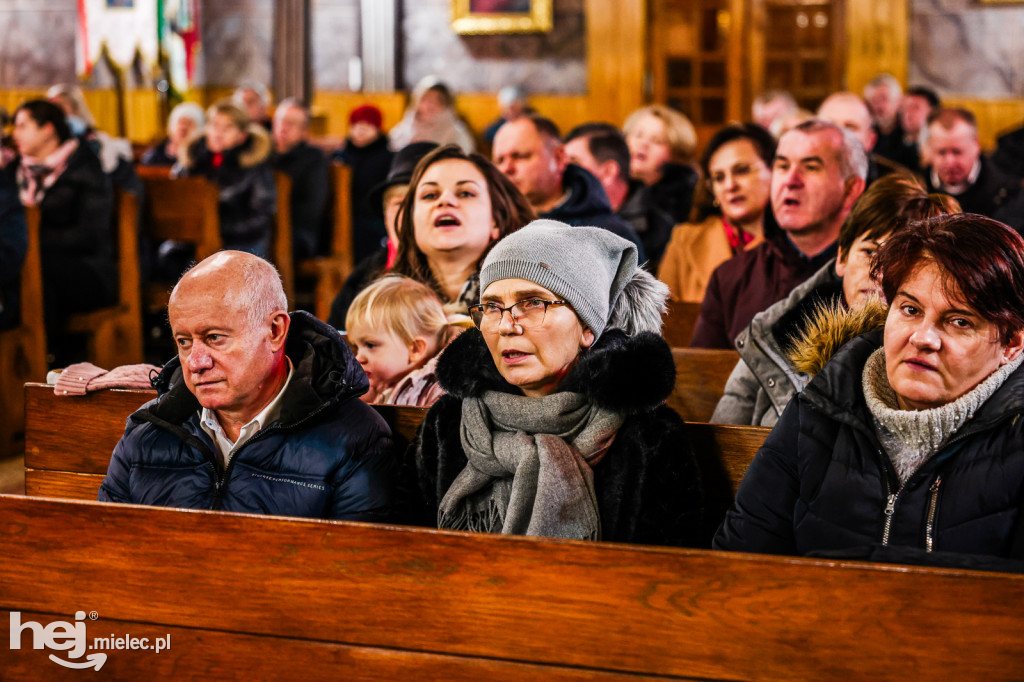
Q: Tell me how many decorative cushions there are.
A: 0